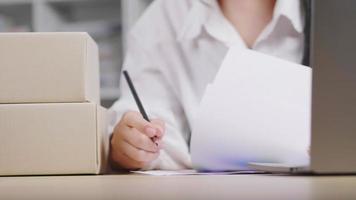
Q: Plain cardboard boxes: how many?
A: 2